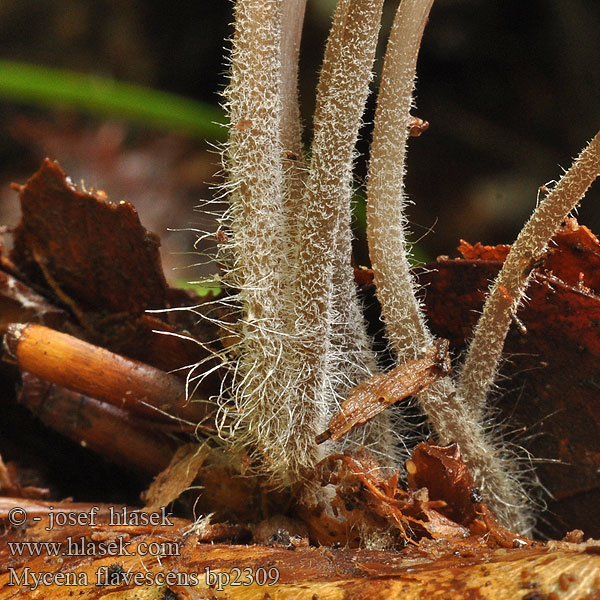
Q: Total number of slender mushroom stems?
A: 5